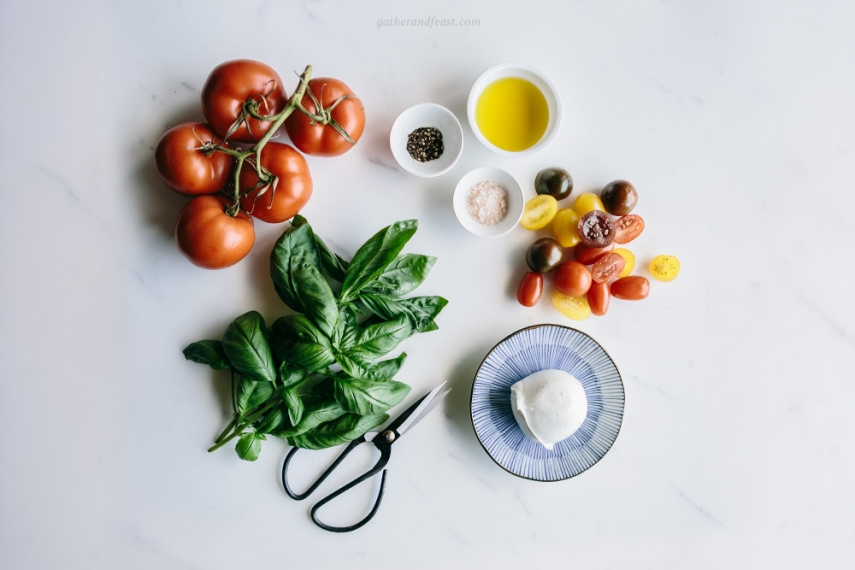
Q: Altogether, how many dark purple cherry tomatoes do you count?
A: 4